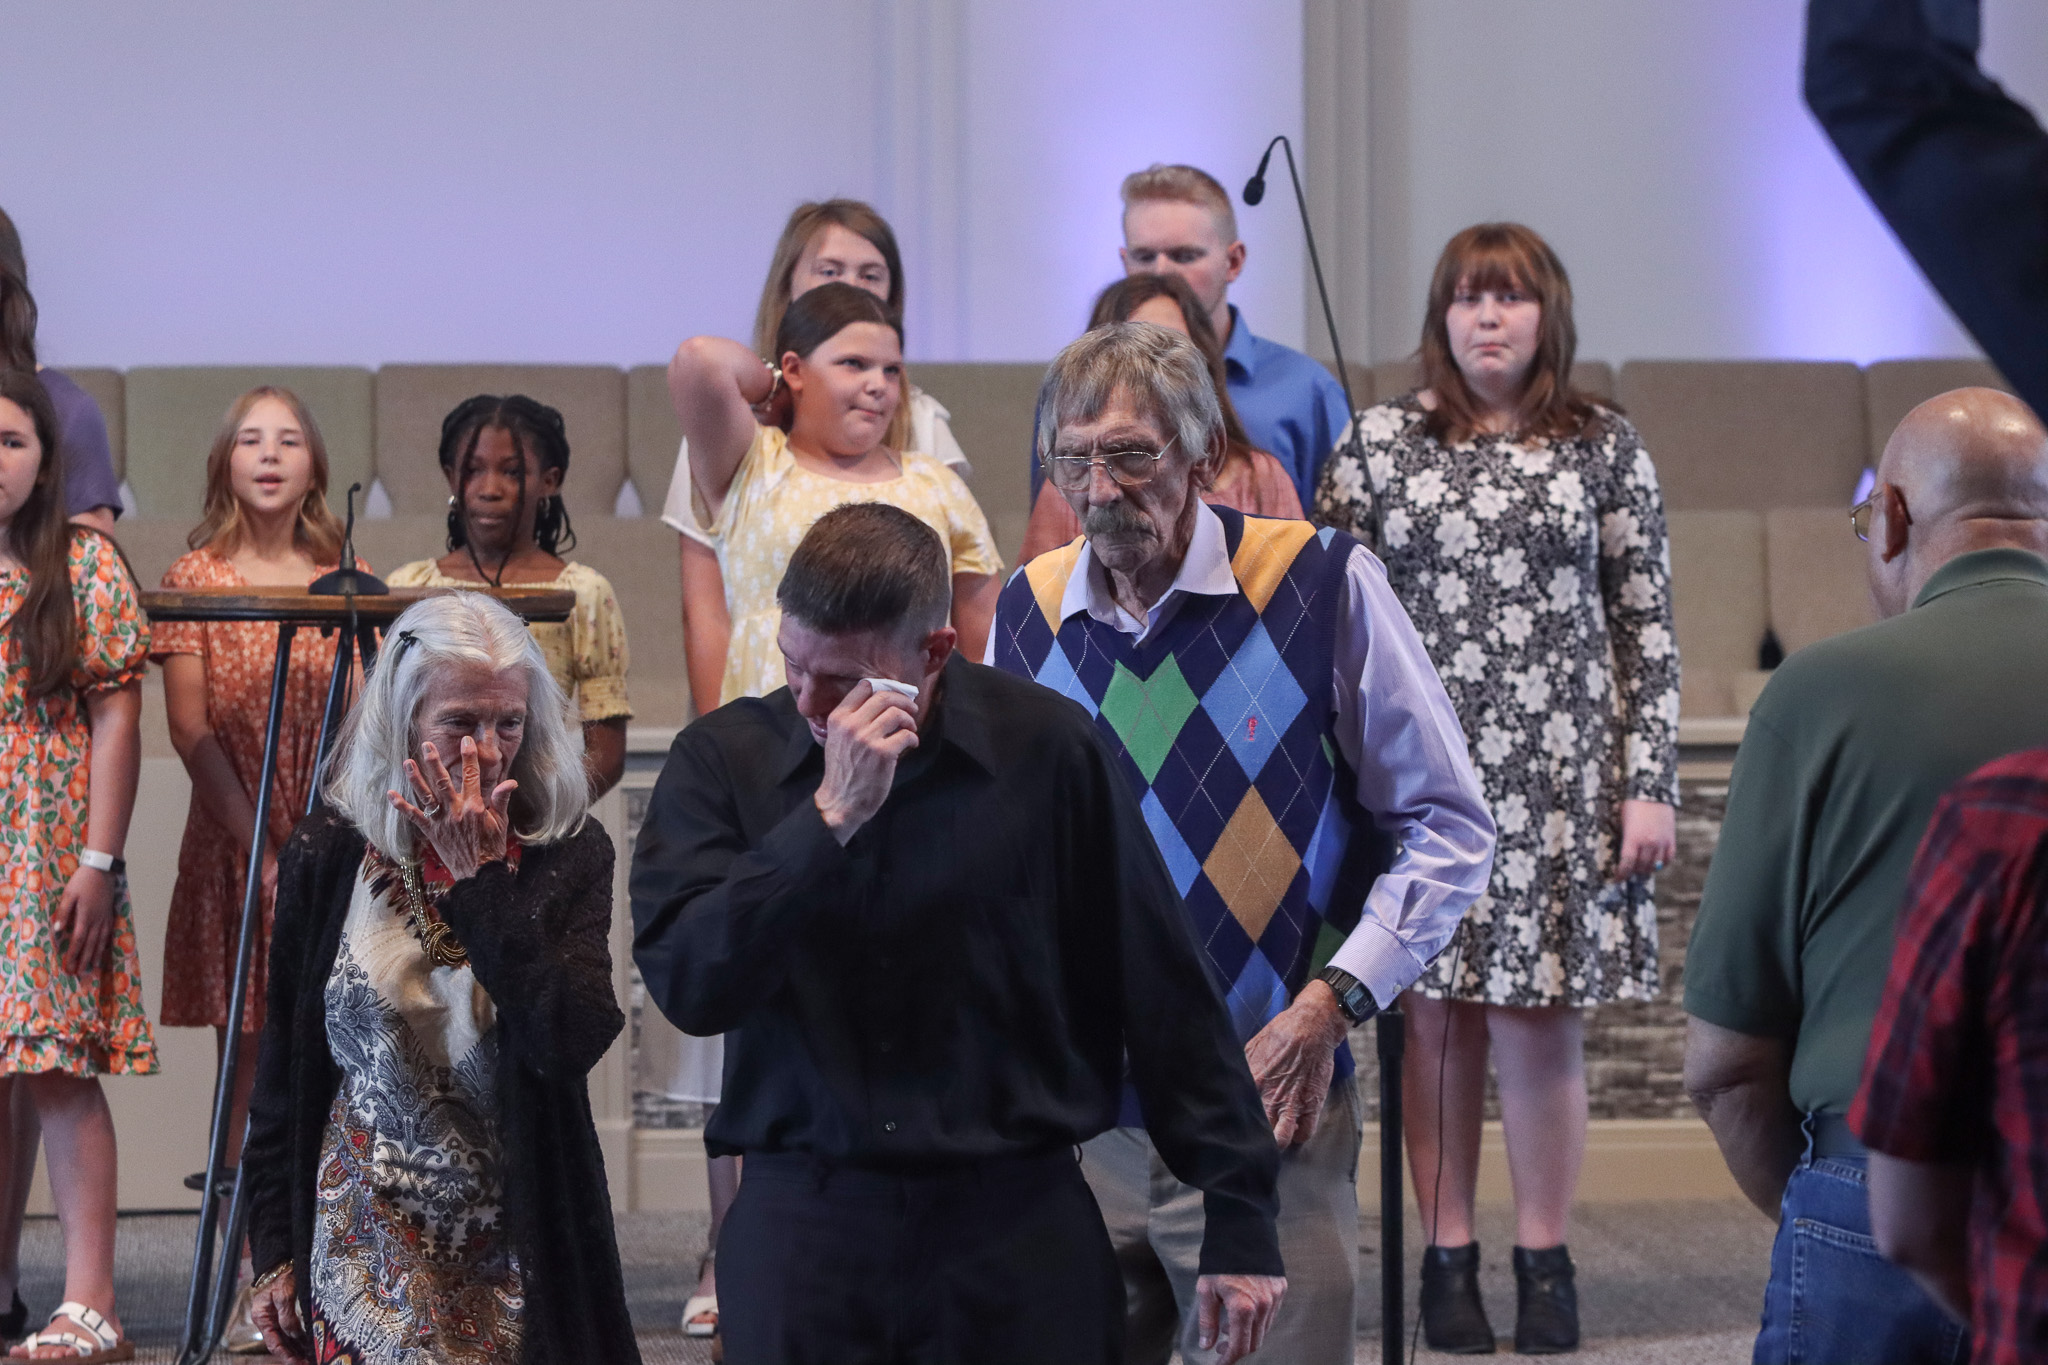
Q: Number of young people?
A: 9